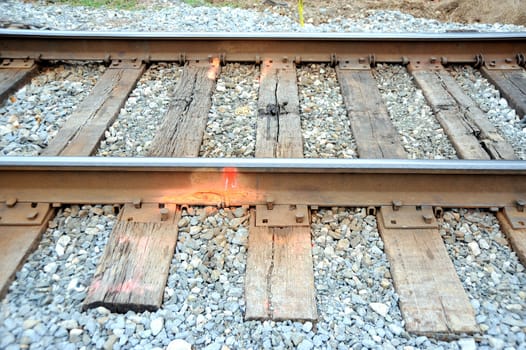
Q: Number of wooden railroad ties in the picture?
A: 7